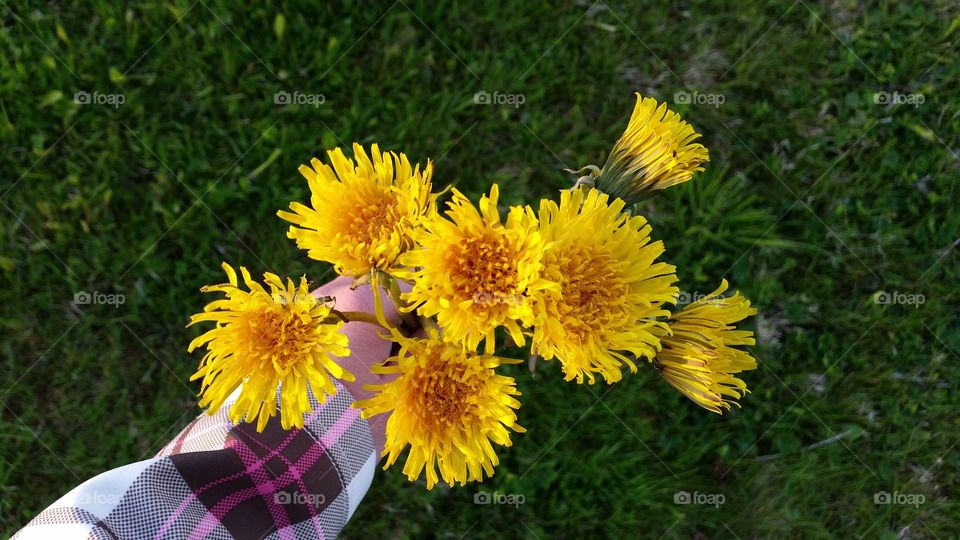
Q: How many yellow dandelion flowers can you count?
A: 7